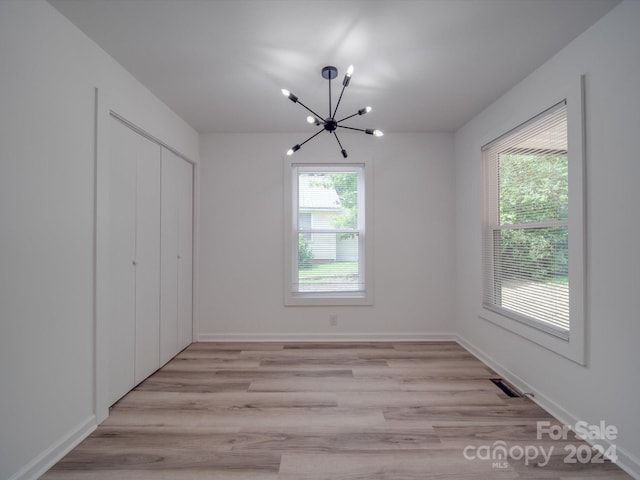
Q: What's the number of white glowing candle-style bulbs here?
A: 6